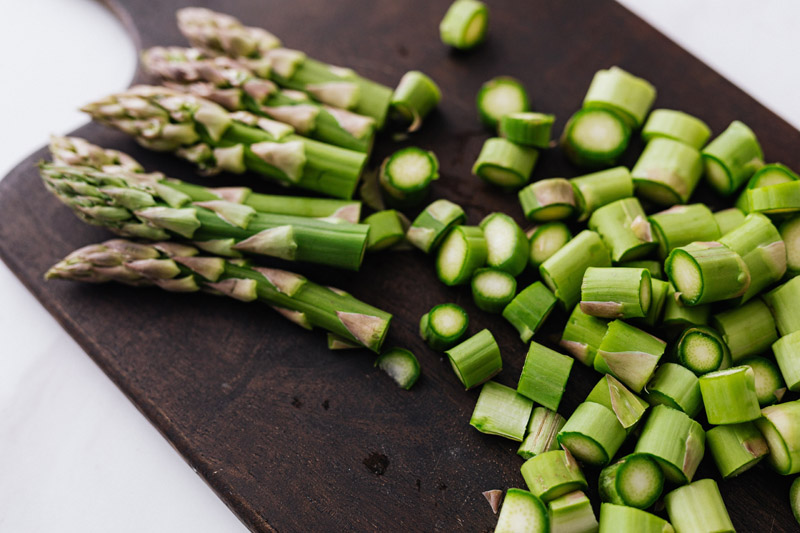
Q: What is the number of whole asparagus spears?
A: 6